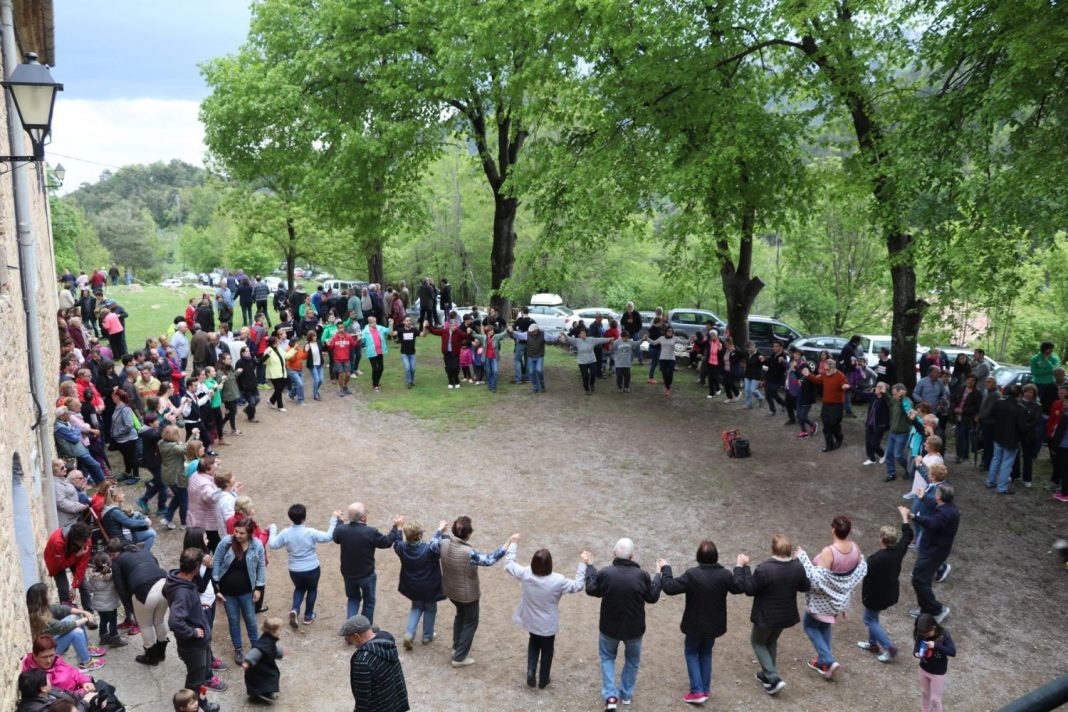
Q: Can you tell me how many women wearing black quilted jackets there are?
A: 2